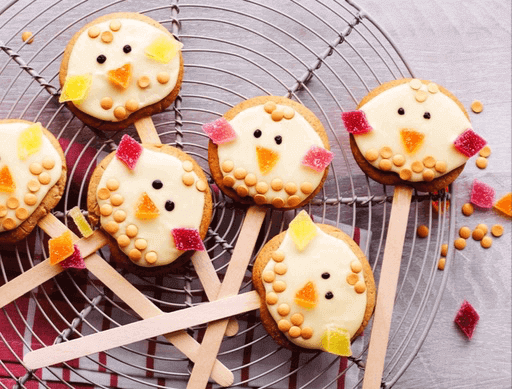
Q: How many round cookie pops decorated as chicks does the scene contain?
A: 6